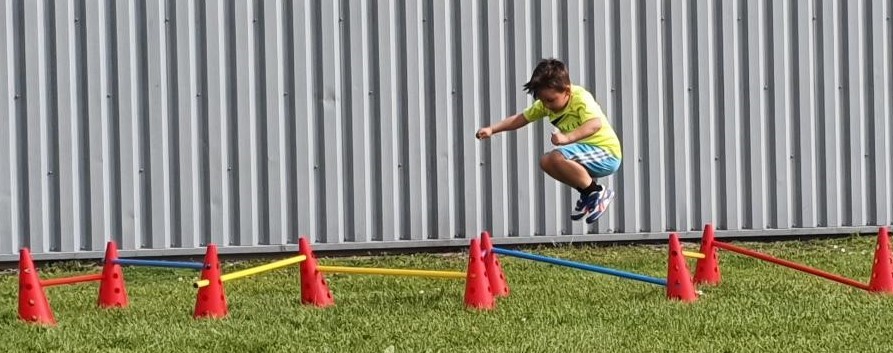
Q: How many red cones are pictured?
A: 9